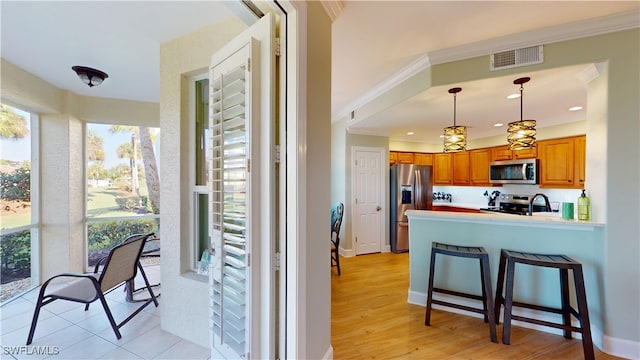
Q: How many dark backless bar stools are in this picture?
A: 2